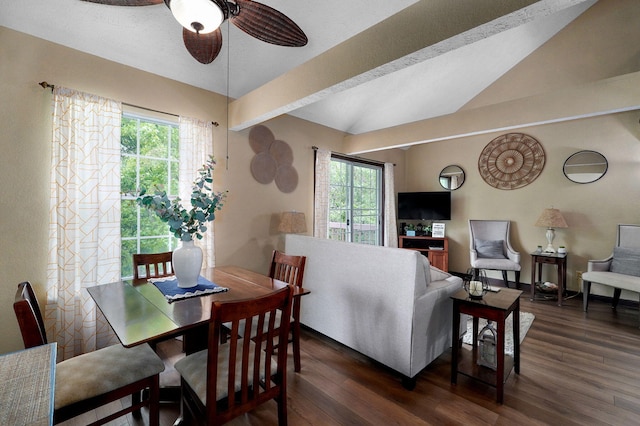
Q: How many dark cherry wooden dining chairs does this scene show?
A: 4